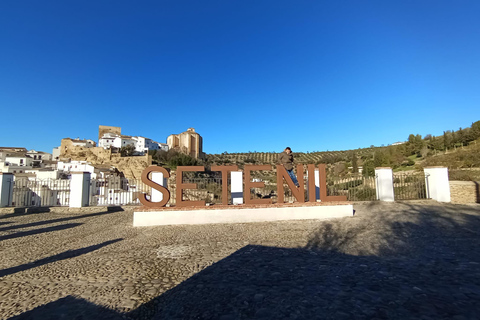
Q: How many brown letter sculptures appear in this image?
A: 7